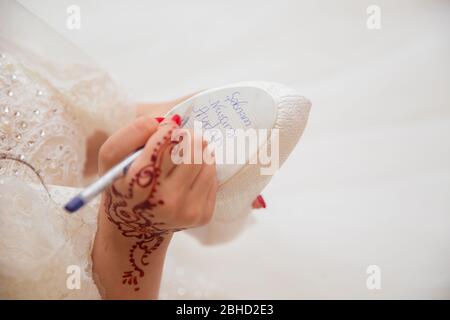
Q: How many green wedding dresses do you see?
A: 0